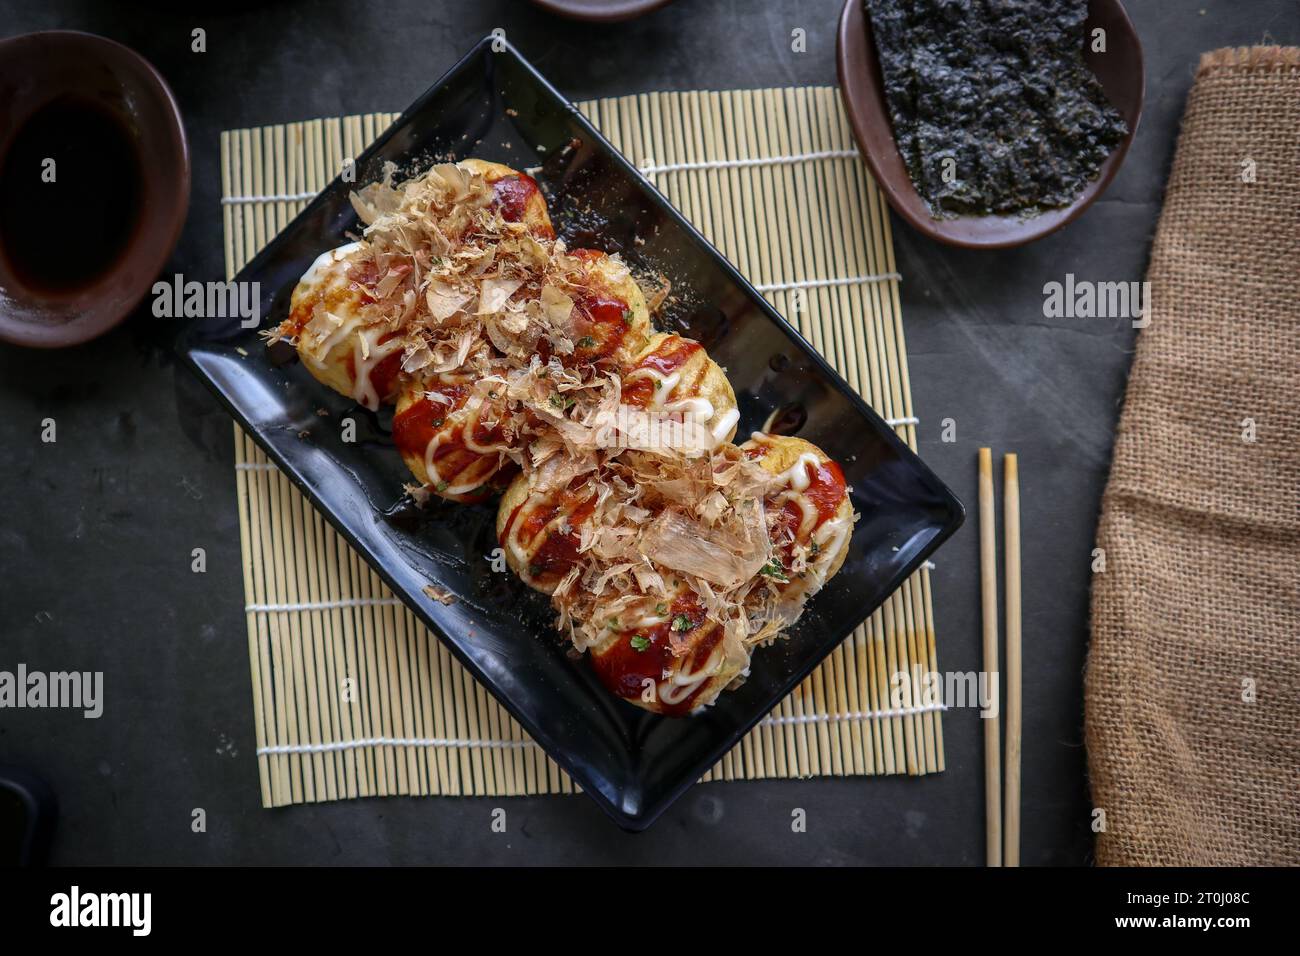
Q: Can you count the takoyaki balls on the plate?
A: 8